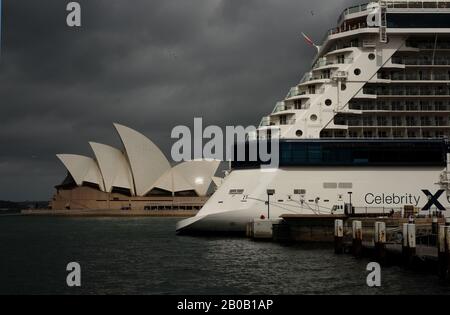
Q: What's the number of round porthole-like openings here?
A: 6